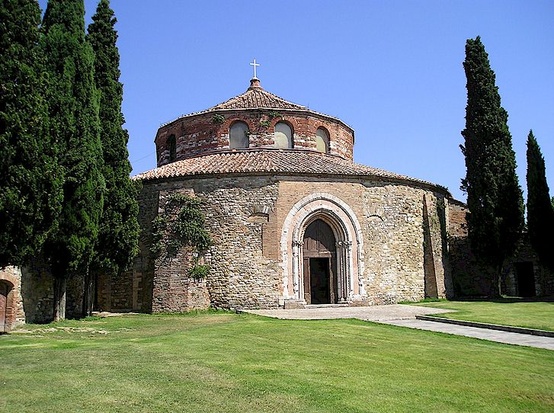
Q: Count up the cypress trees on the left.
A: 3